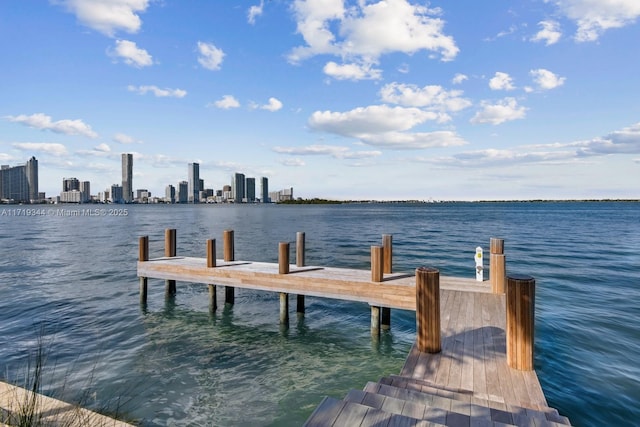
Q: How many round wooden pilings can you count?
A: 12